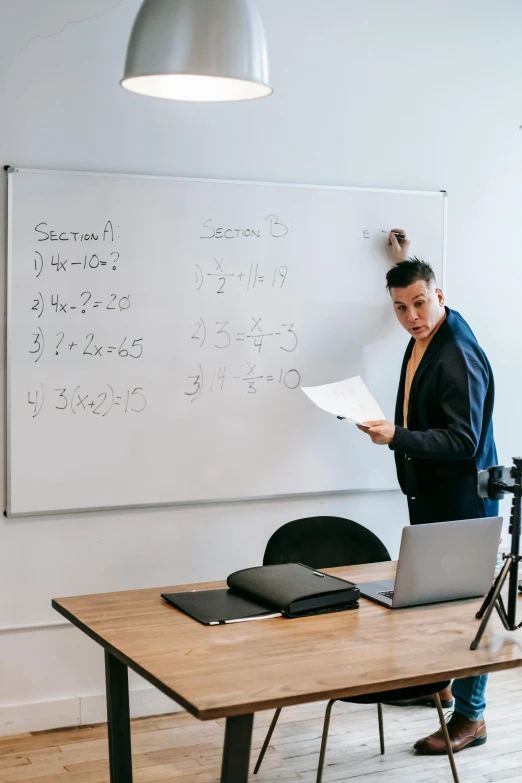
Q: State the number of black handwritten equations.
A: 7